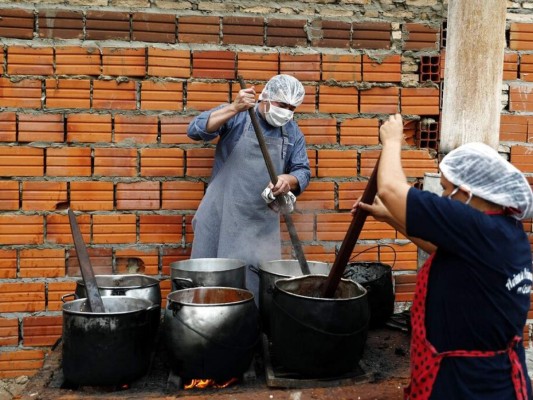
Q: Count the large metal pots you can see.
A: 7